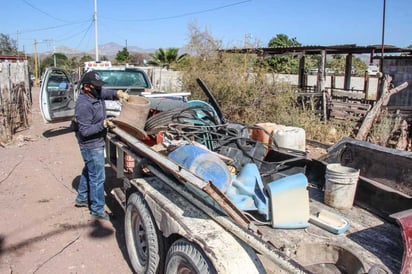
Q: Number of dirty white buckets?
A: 1